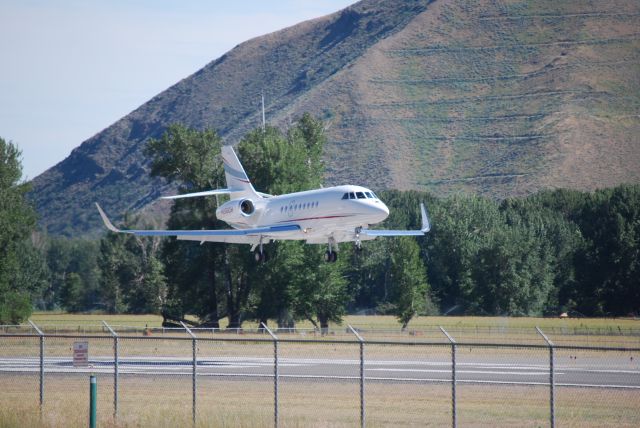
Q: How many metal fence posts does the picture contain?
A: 7